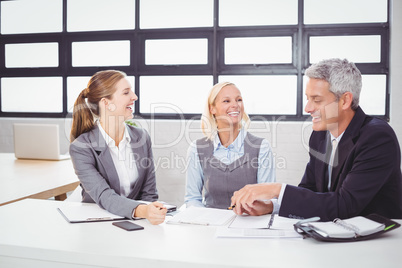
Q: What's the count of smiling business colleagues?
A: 3